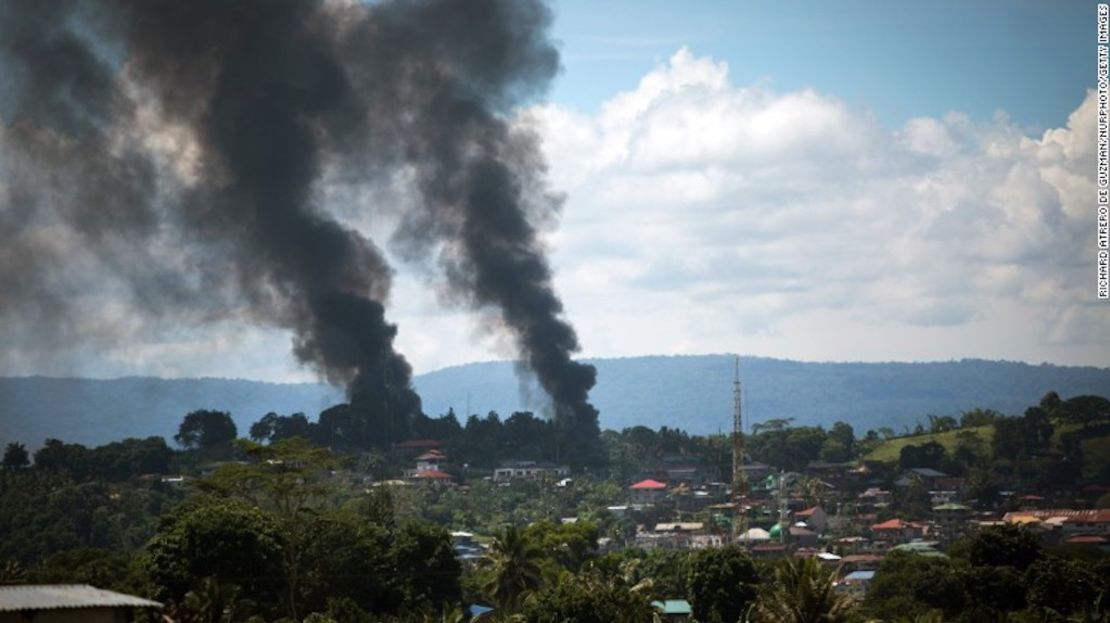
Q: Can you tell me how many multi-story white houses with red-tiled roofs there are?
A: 1